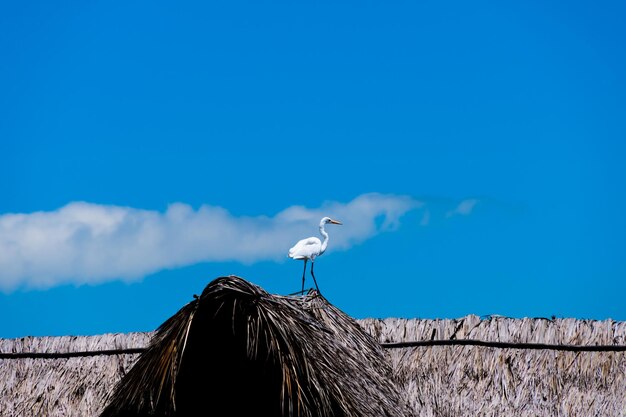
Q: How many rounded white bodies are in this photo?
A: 1